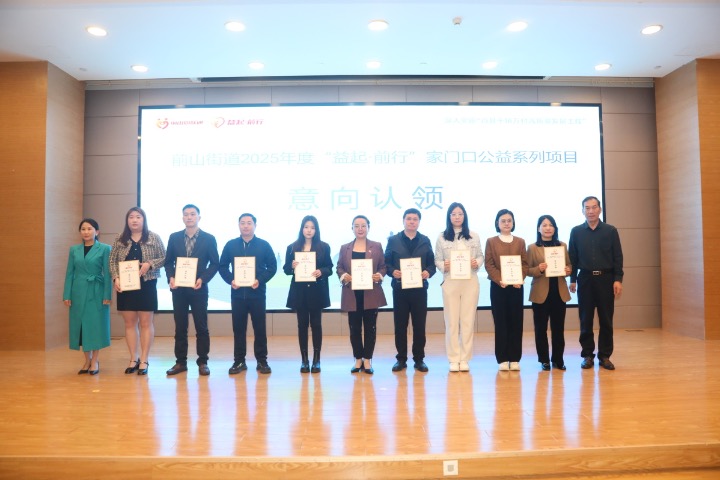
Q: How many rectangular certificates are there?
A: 9